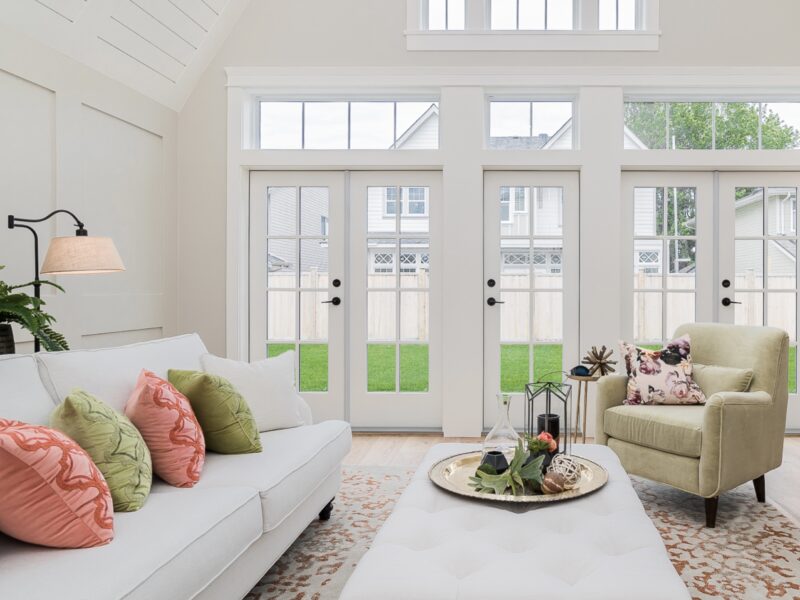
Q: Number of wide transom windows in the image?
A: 2